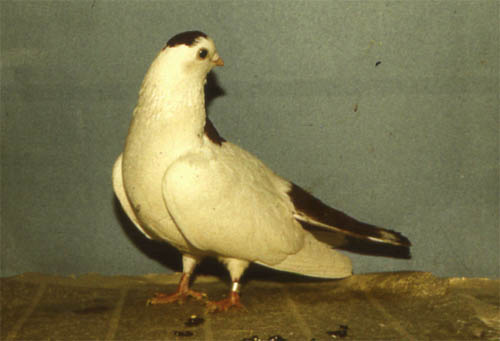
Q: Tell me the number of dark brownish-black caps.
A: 1